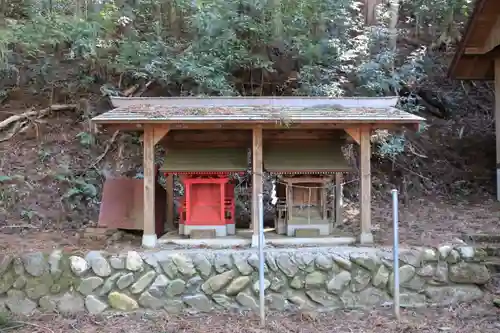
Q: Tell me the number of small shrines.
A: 2